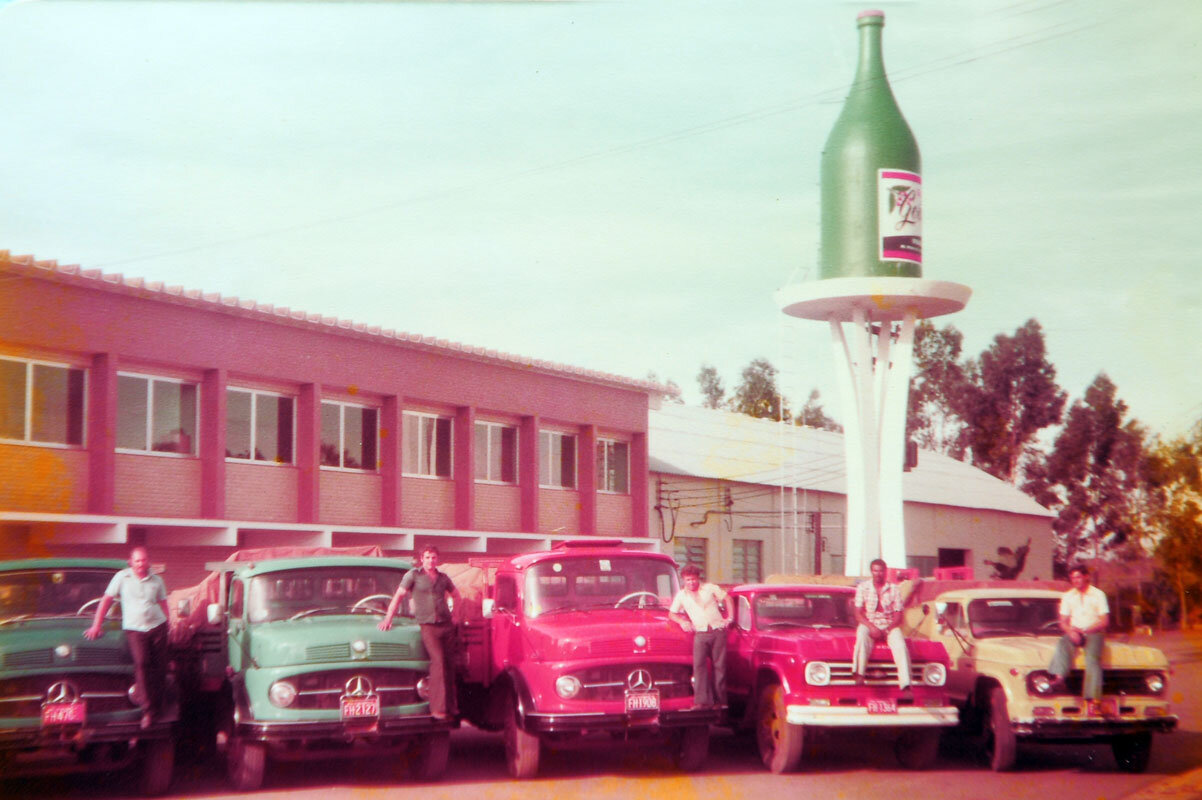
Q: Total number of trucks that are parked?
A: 5